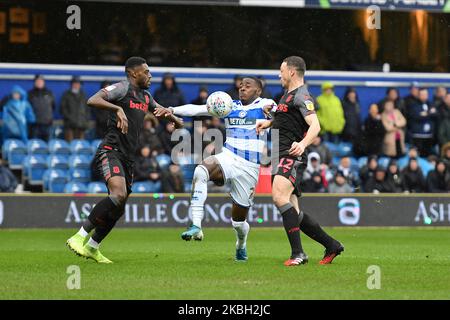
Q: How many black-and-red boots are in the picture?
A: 2